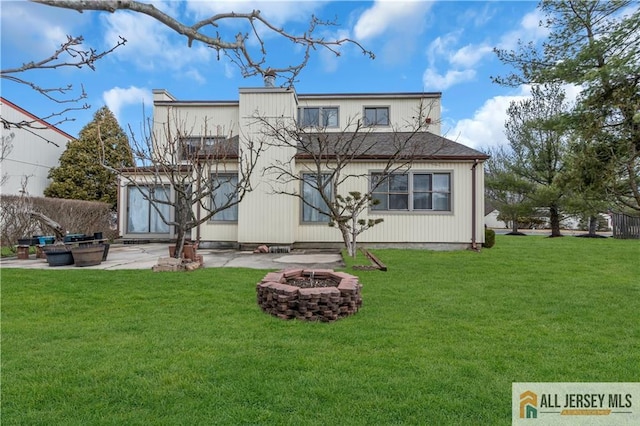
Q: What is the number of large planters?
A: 2